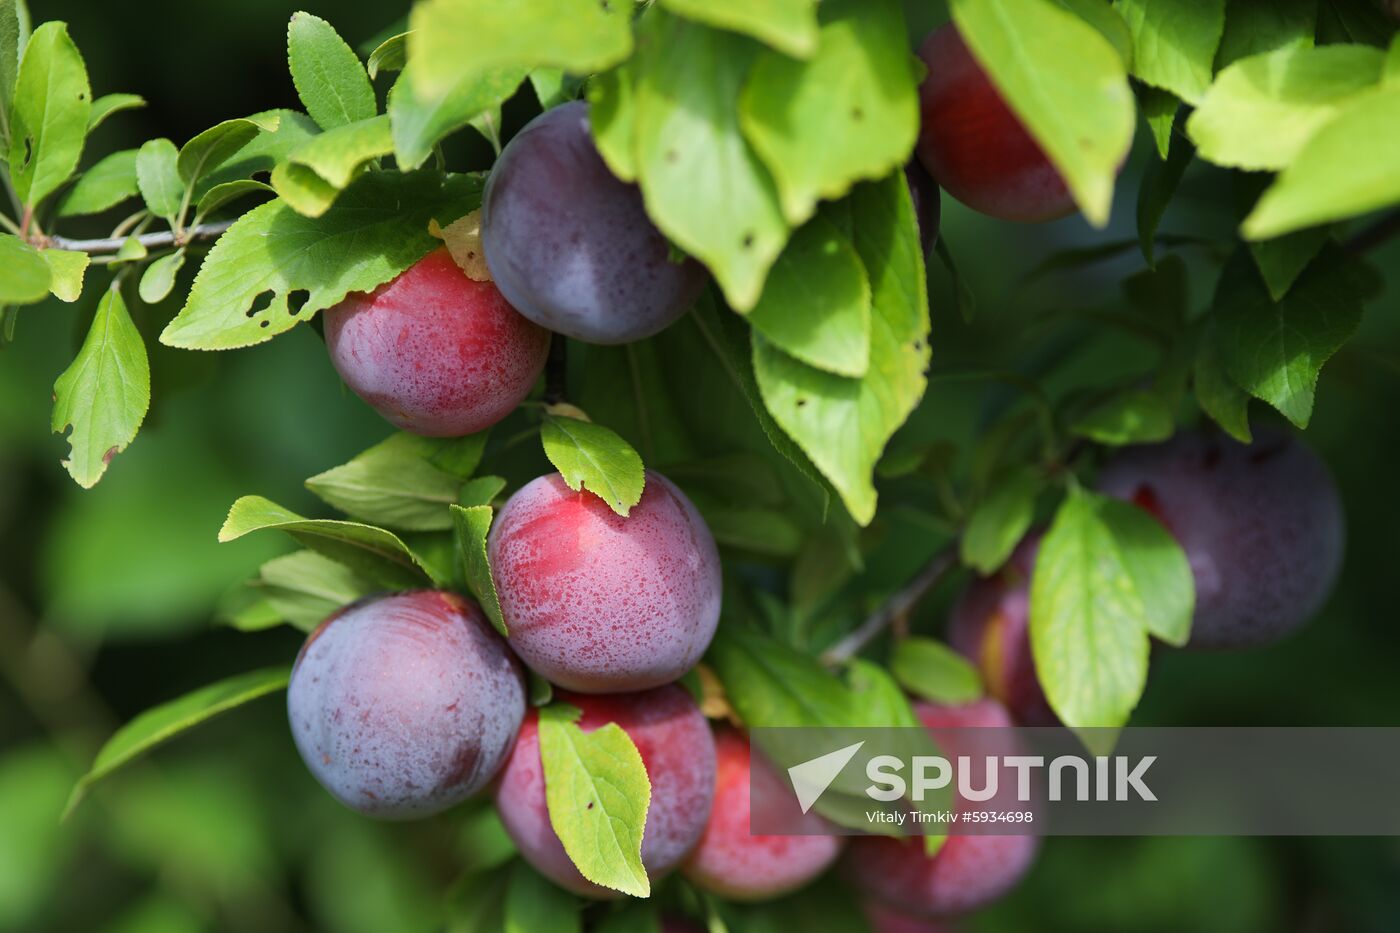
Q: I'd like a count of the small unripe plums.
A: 0